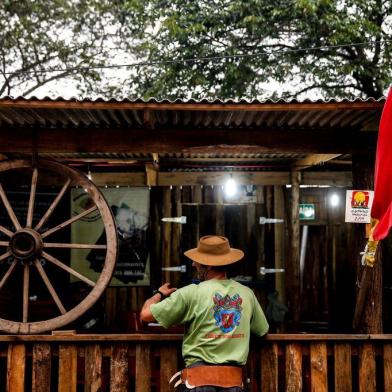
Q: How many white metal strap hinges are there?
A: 4